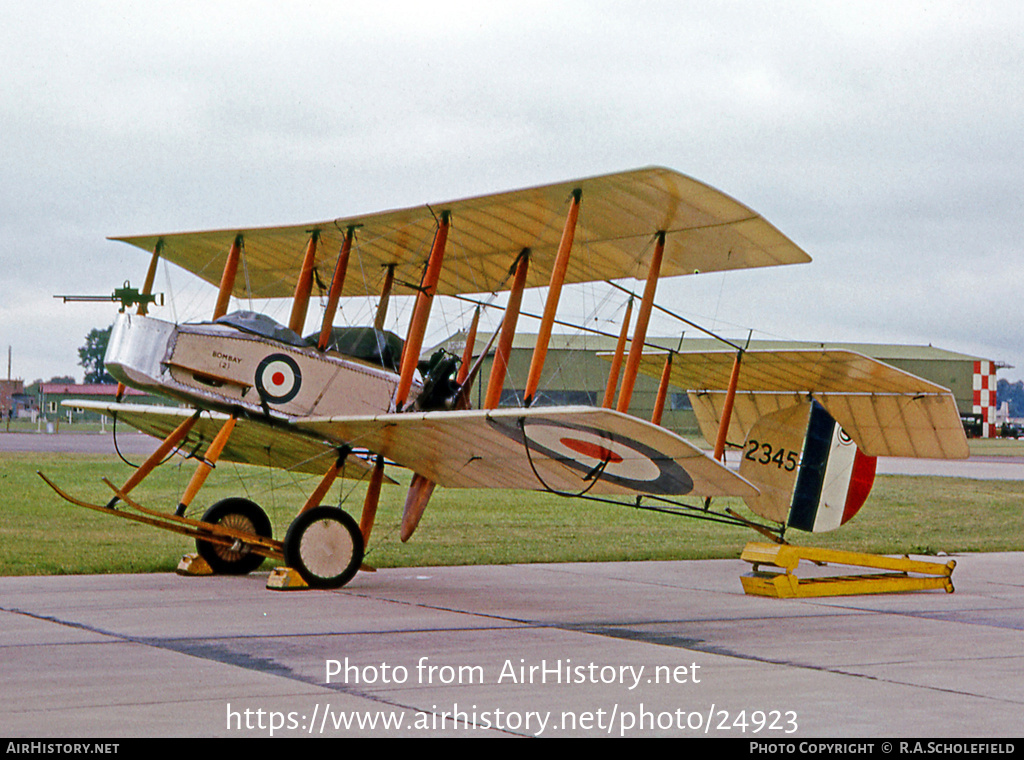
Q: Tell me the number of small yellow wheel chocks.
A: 2